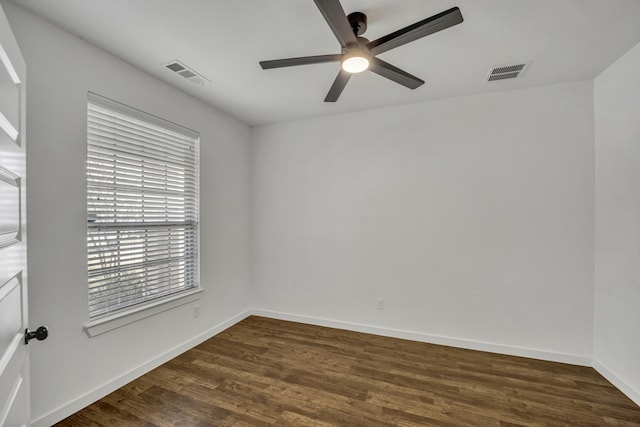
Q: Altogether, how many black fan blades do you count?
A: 5